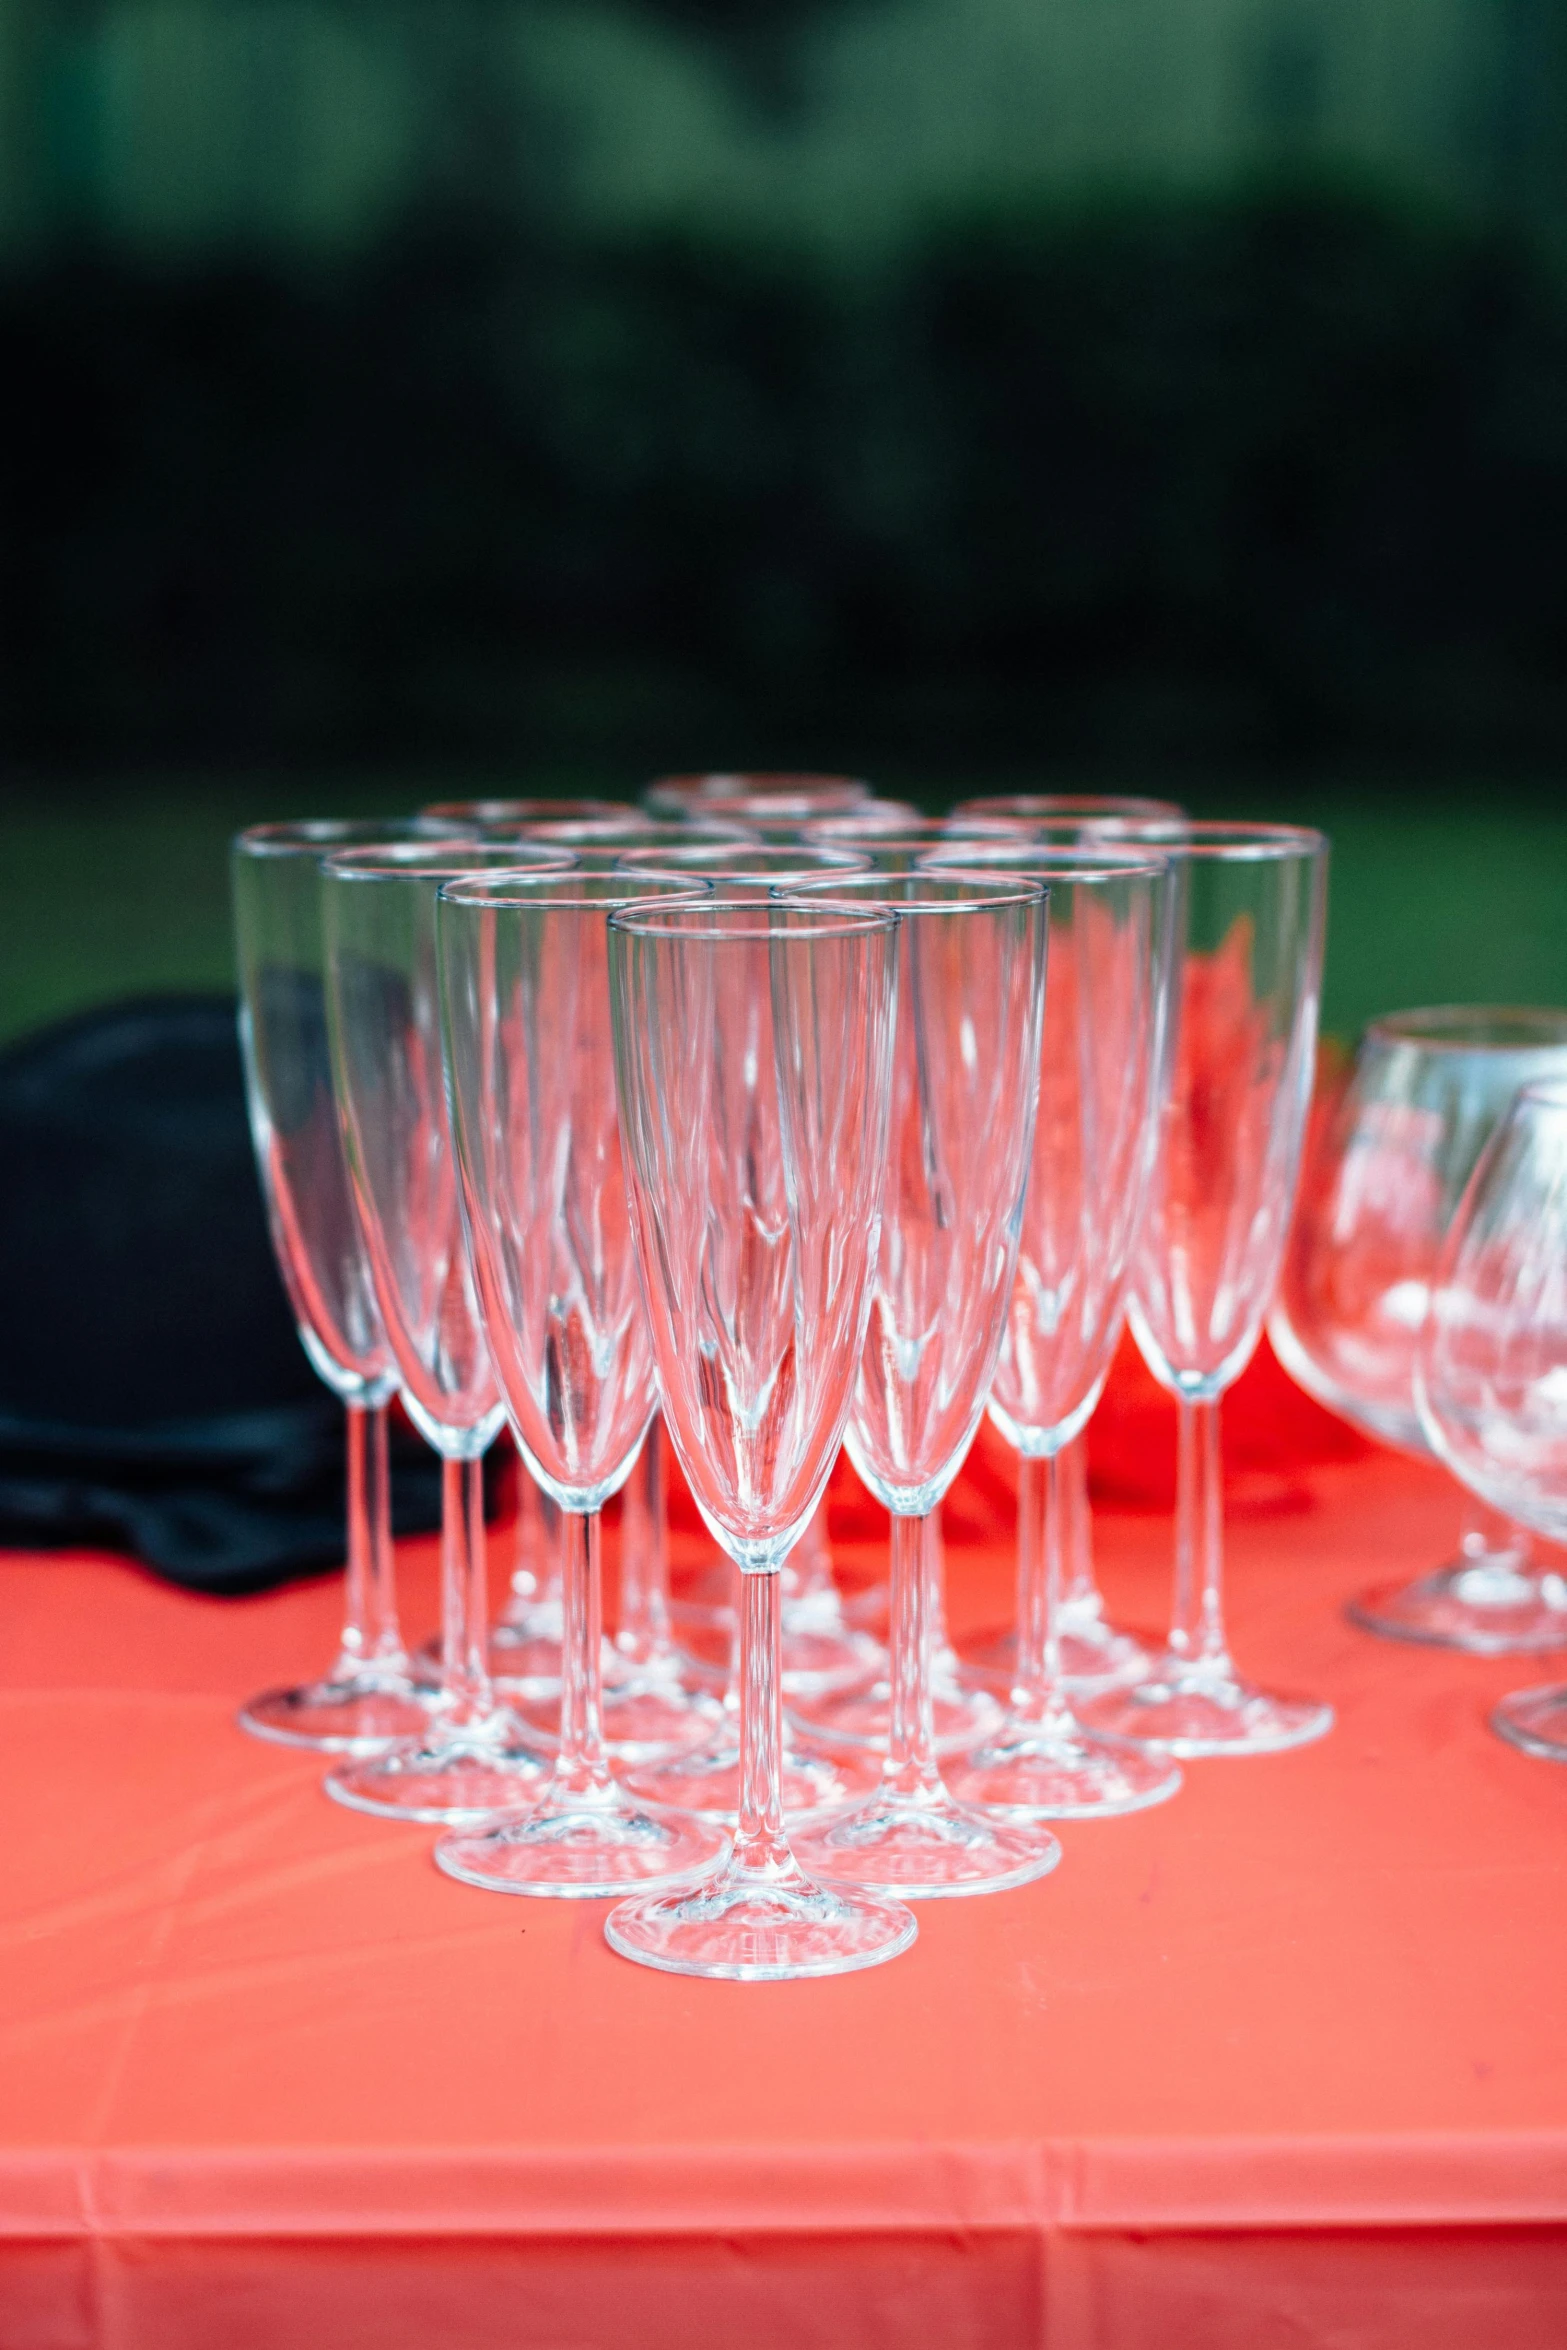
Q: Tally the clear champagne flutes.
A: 14